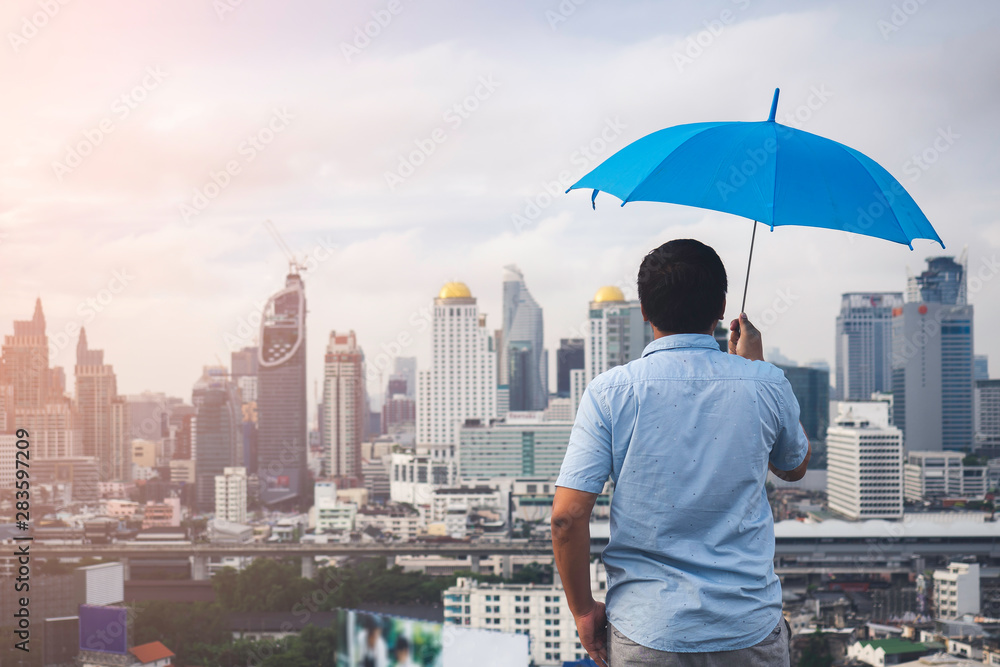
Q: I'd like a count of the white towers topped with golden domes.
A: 2